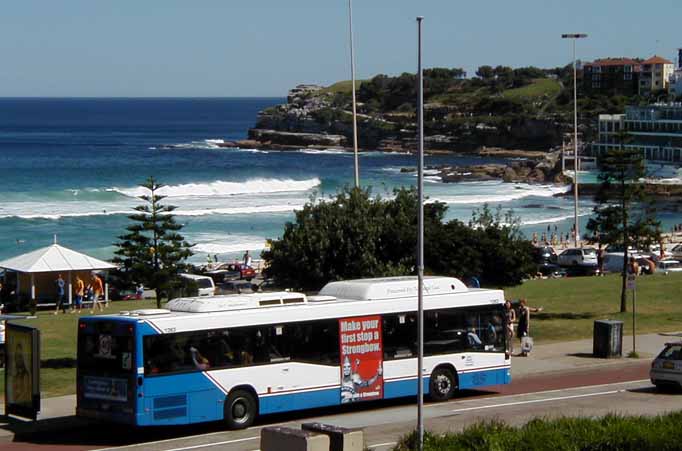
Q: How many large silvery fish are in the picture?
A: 0